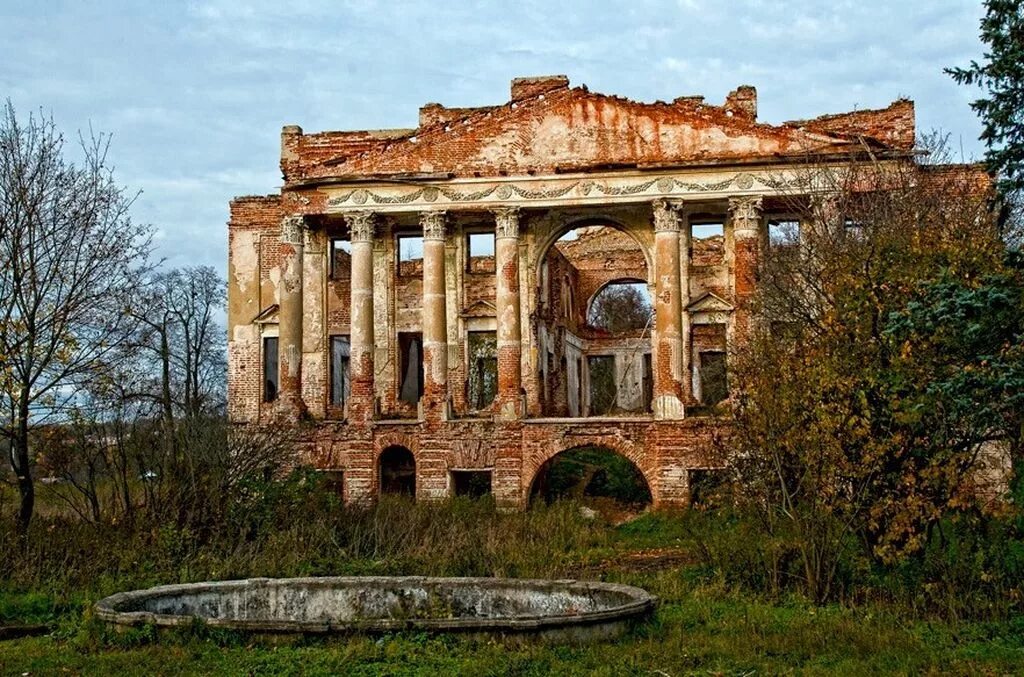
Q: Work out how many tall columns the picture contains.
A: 6